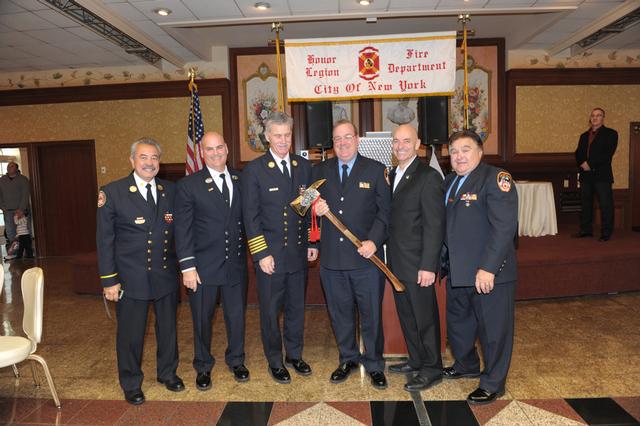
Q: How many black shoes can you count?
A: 14